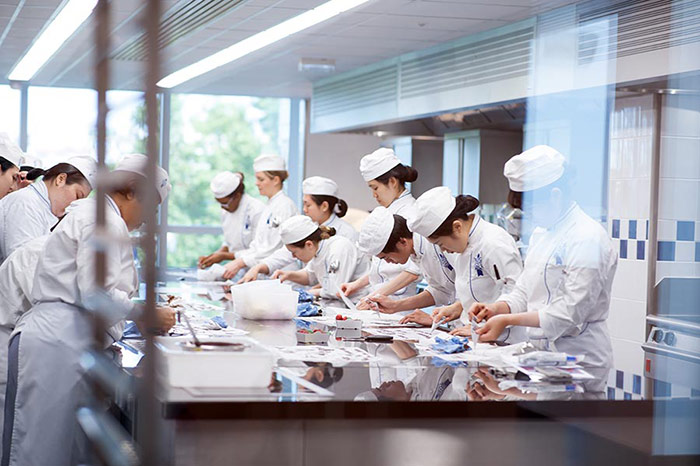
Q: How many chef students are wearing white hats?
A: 12